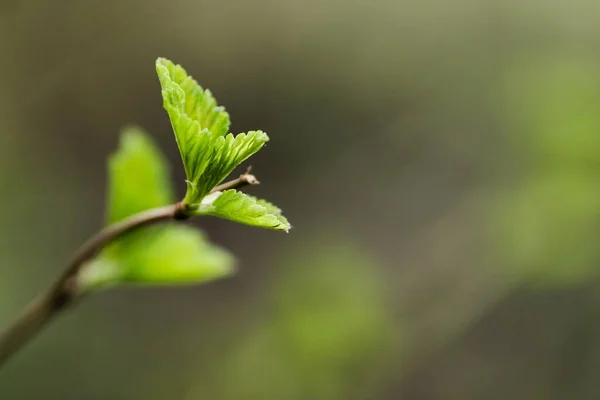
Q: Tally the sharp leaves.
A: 3